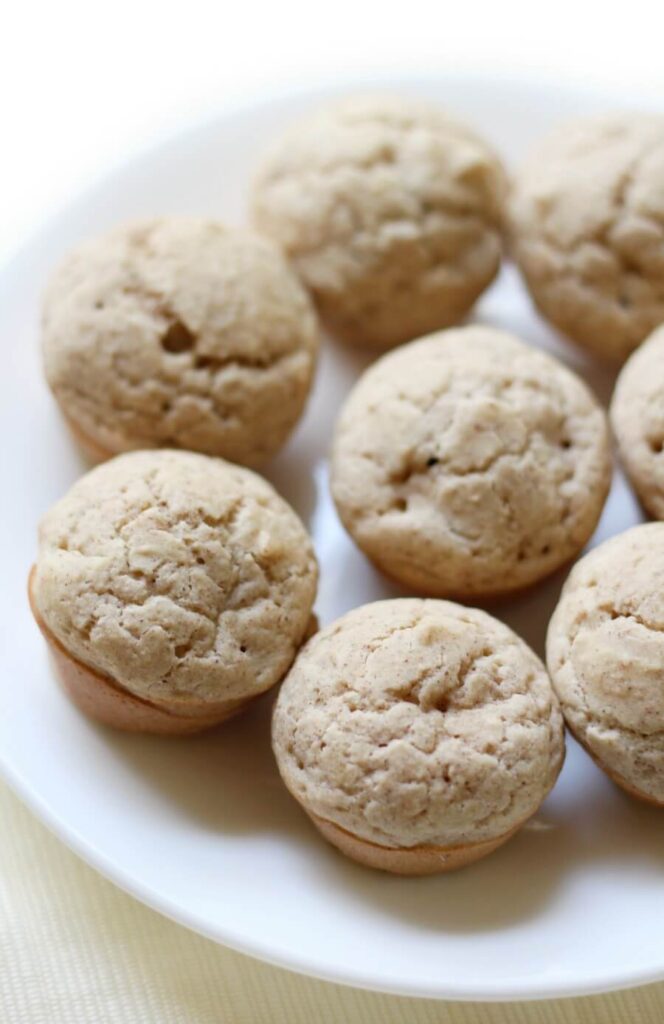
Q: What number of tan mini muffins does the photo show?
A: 8